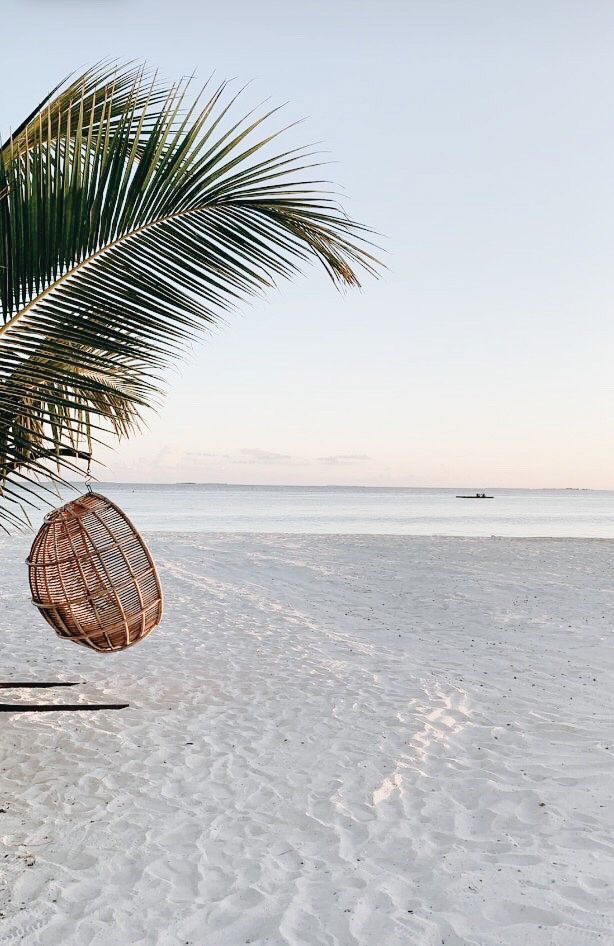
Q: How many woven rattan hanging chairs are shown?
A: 1